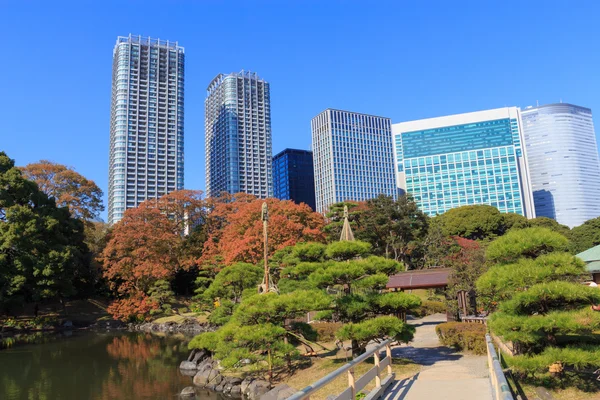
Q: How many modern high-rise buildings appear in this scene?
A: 6